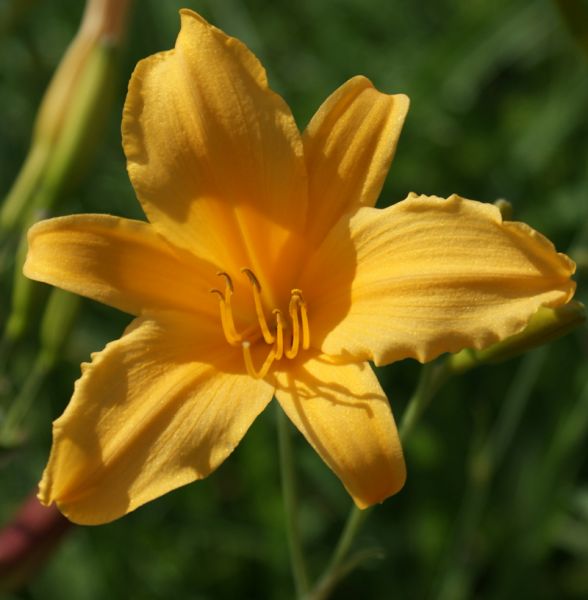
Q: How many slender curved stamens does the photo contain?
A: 6